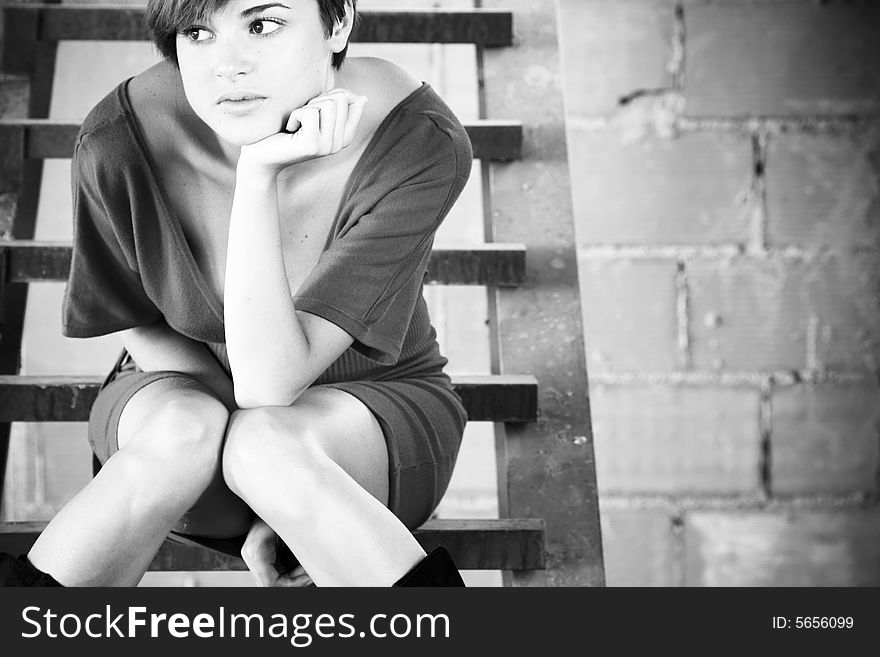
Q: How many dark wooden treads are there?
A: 5